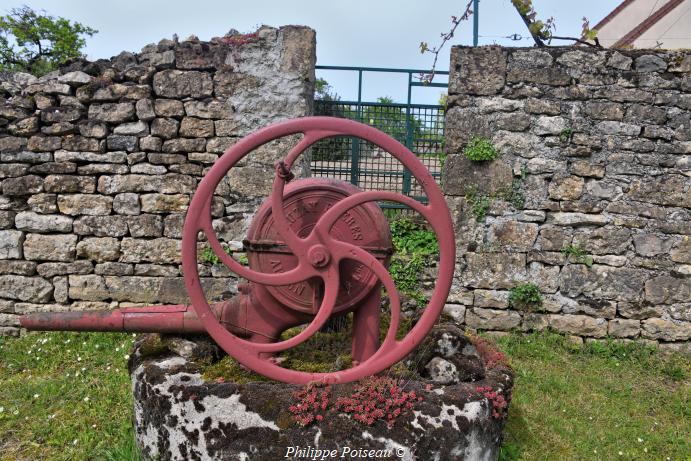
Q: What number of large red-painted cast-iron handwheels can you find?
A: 1